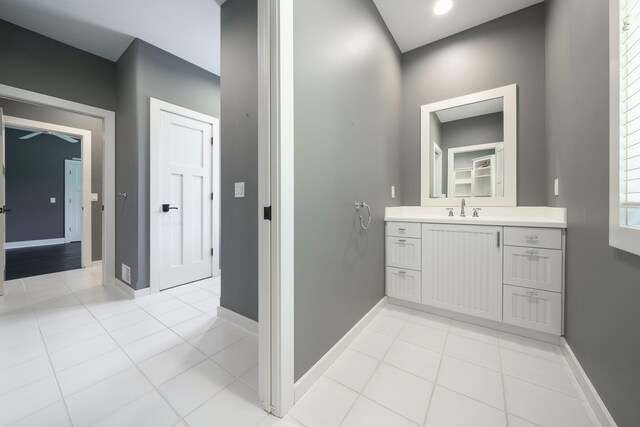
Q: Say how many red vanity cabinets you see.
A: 0